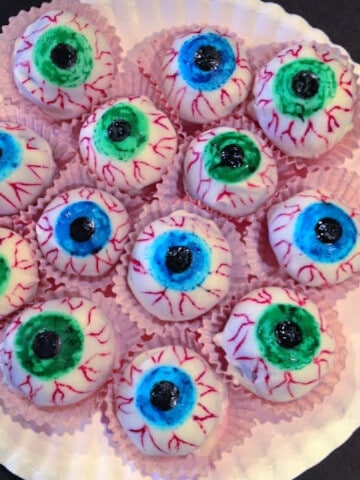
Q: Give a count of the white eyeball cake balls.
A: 13